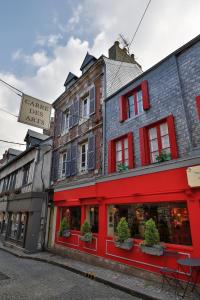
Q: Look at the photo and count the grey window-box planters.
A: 4